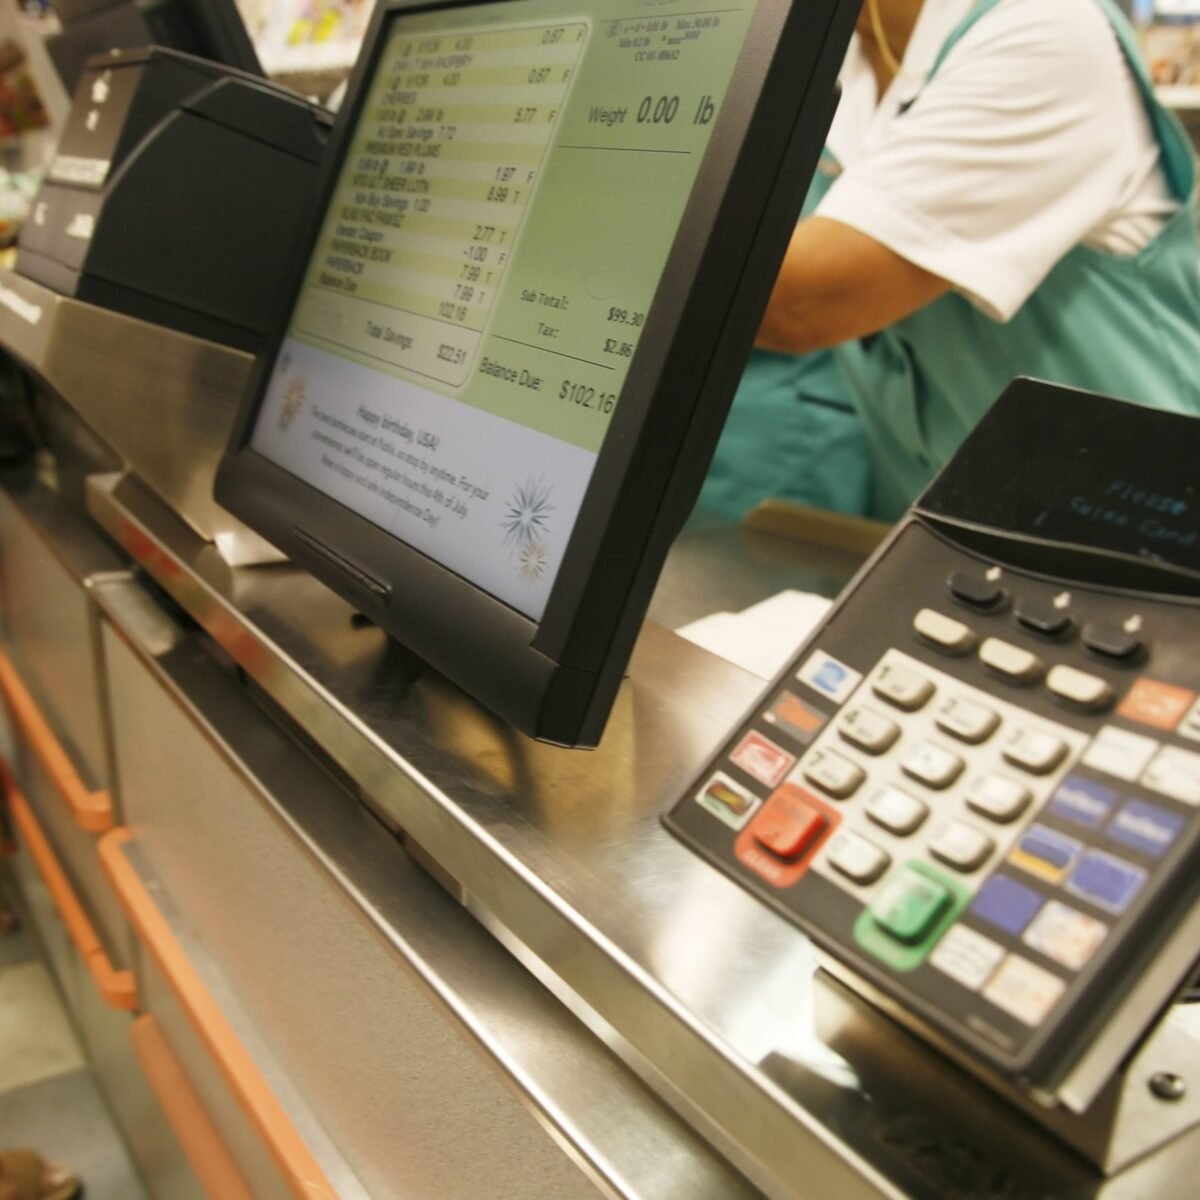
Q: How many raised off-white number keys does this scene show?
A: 10